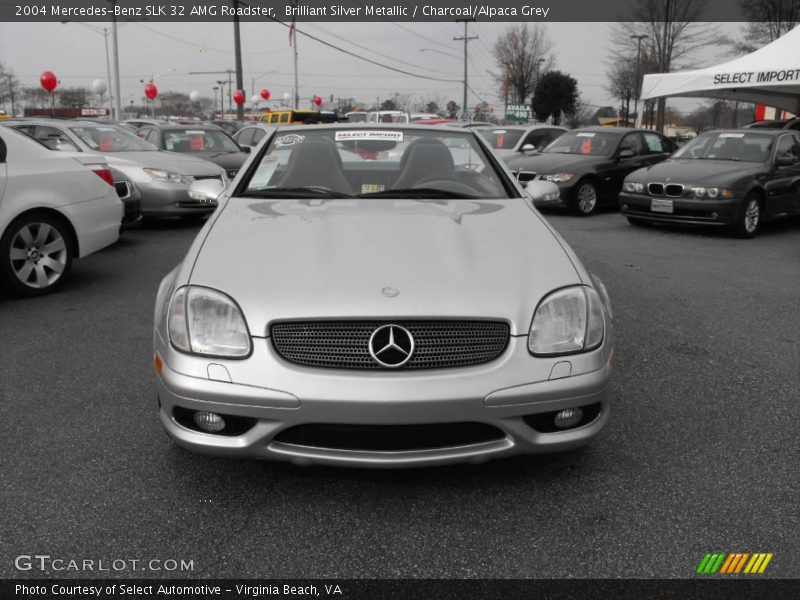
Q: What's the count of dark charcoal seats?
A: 2